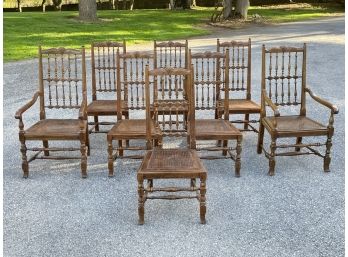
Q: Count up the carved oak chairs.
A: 8